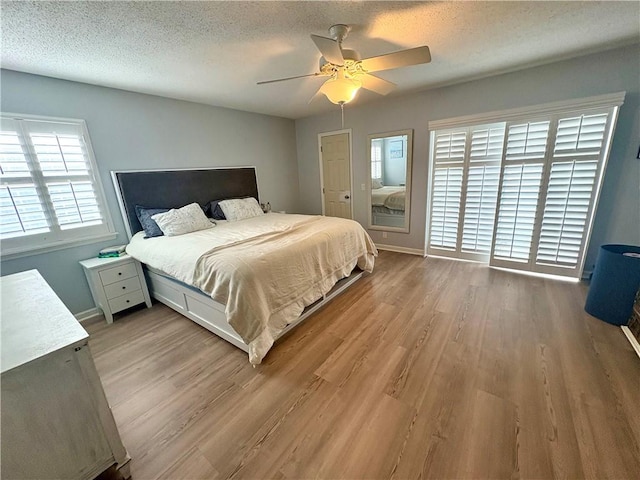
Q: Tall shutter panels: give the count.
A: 4